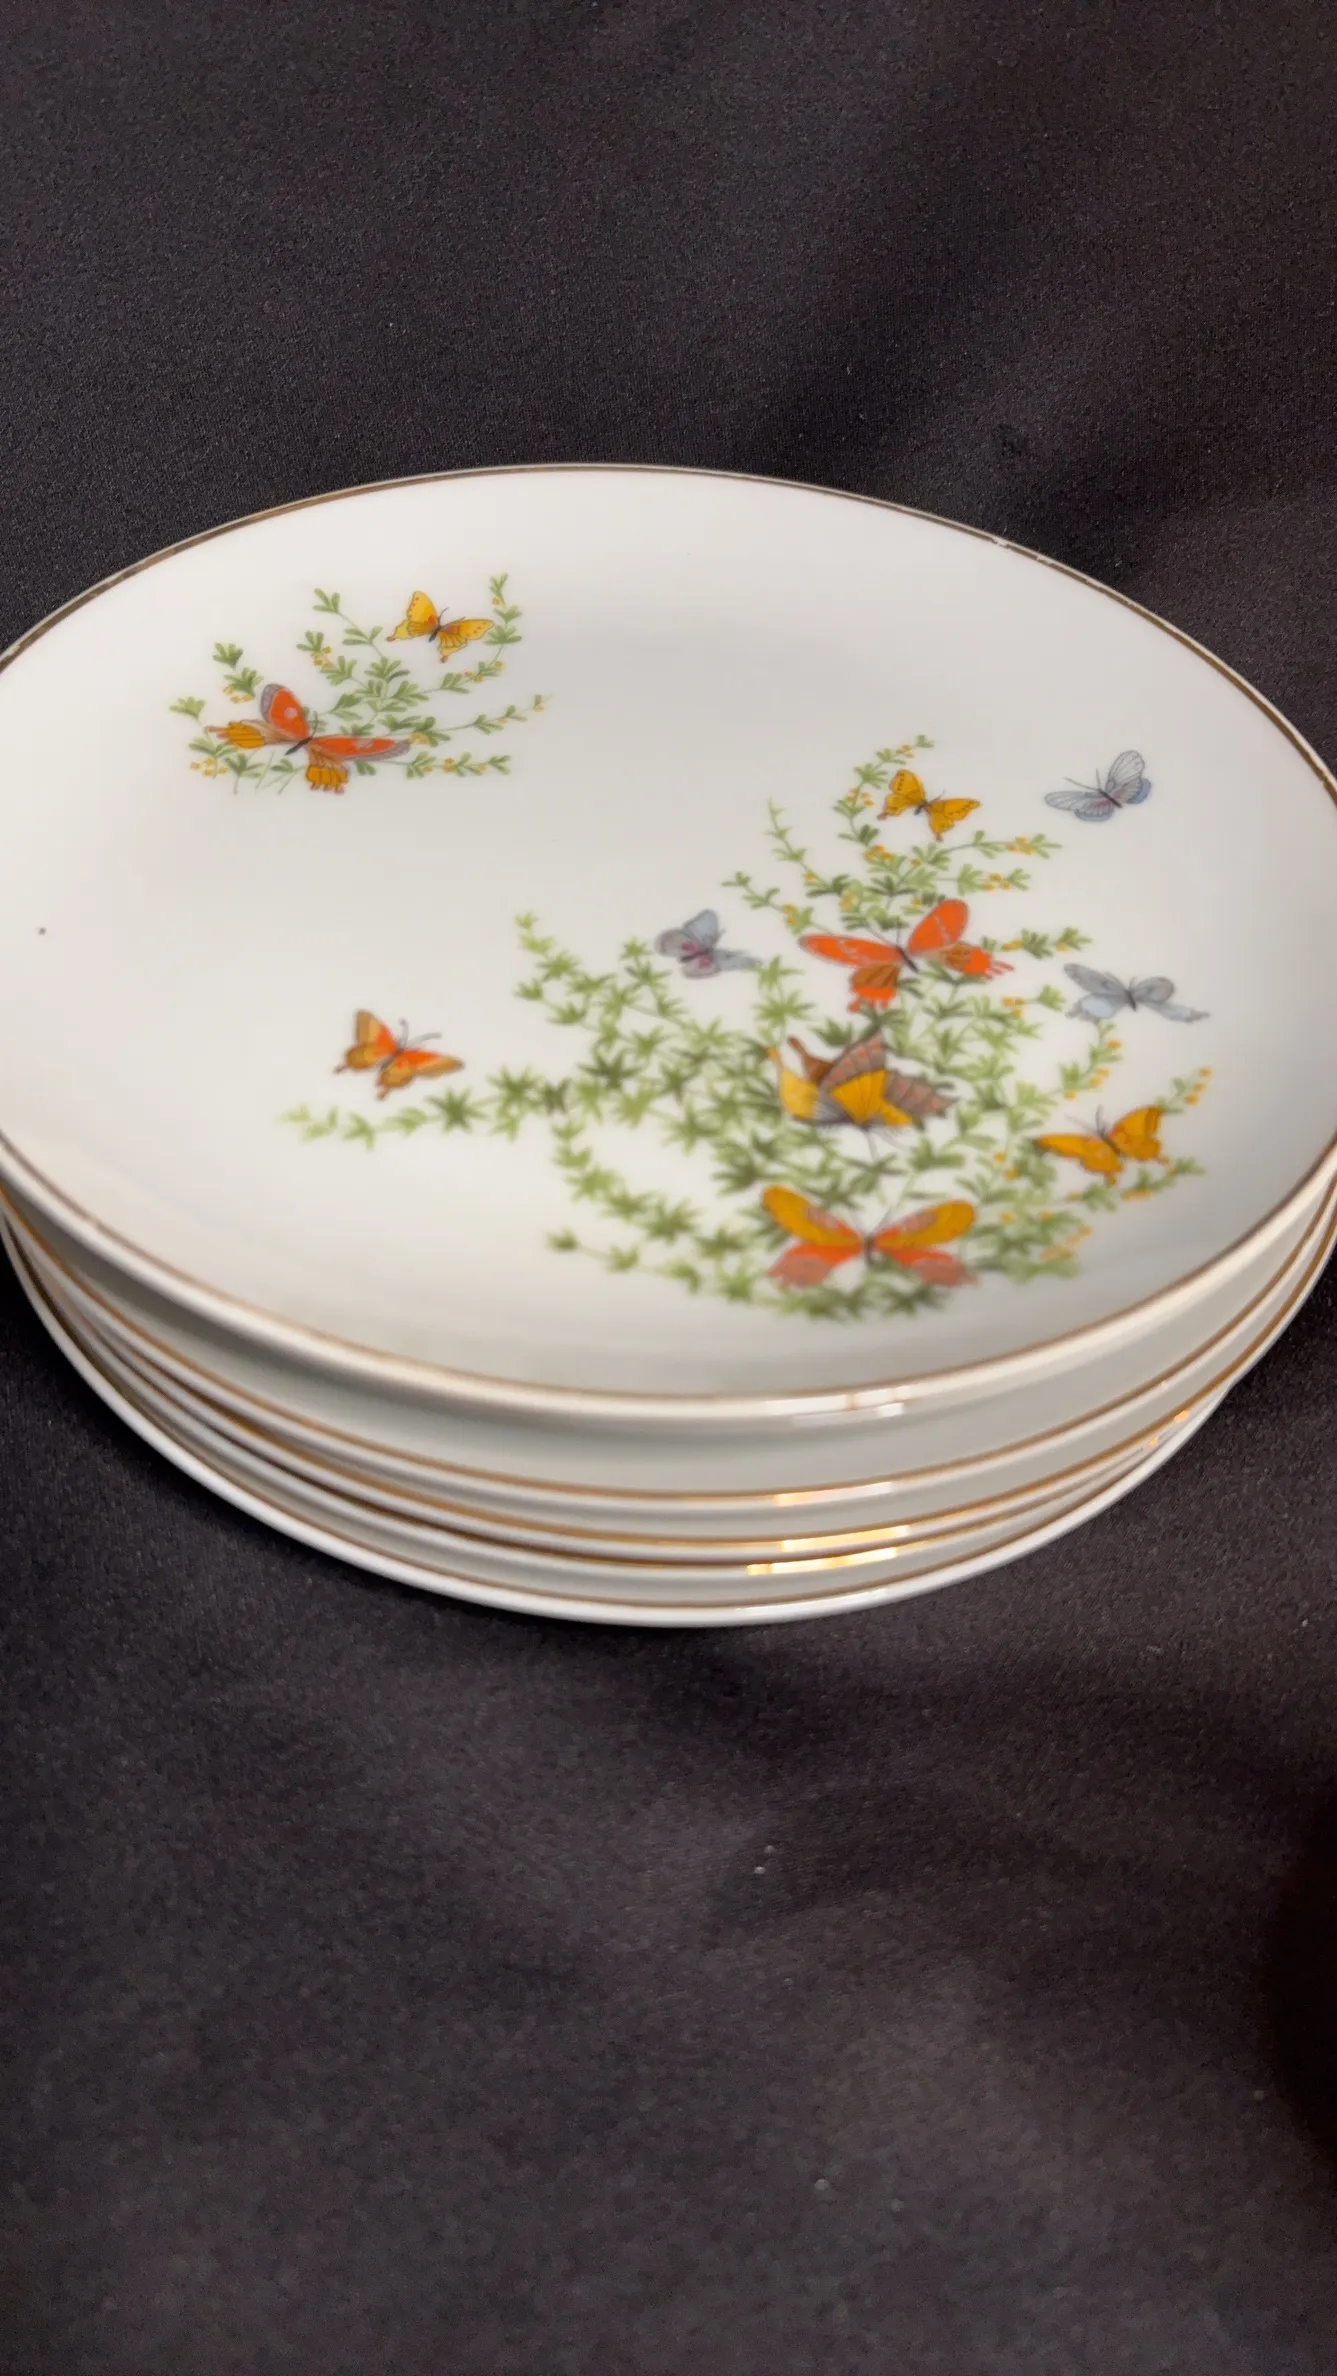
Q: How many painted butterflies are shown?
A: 11